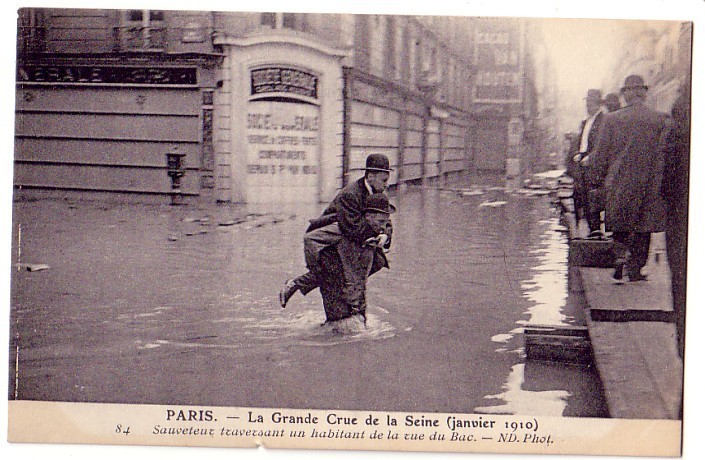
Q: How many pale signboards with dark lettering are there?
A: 1